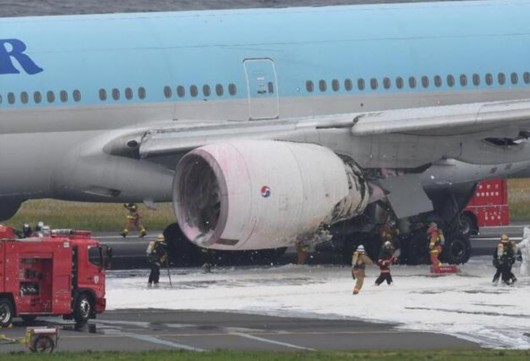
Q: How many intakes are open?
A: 1